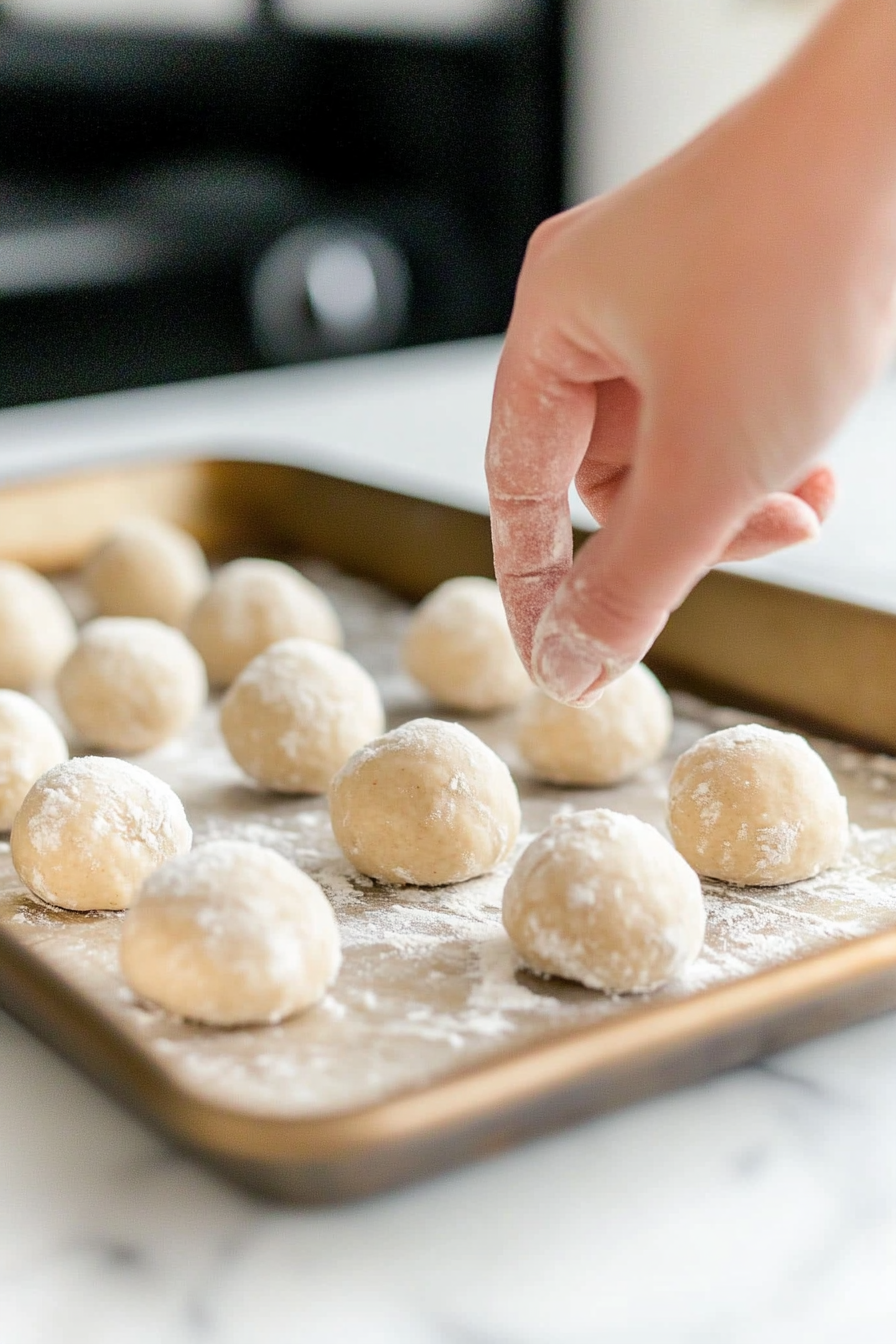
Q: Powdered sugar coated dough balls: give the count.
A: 13